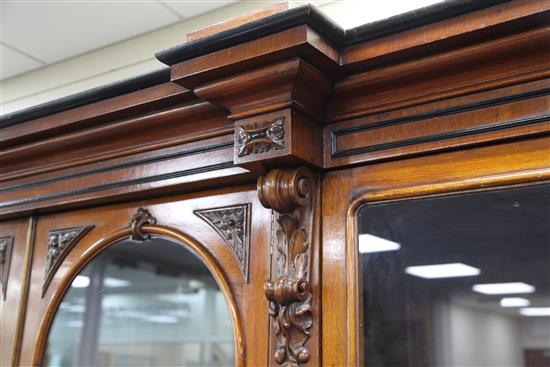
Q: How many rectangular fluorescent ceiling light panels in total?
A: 5